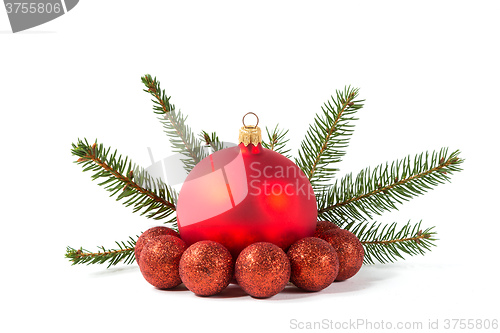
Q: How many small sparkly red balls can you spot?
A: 7